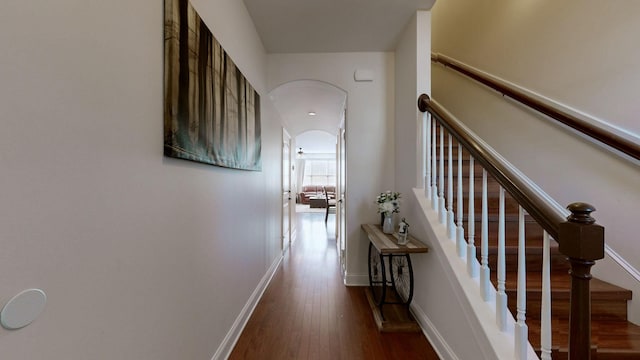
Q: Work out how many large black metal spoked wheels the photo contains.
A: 2